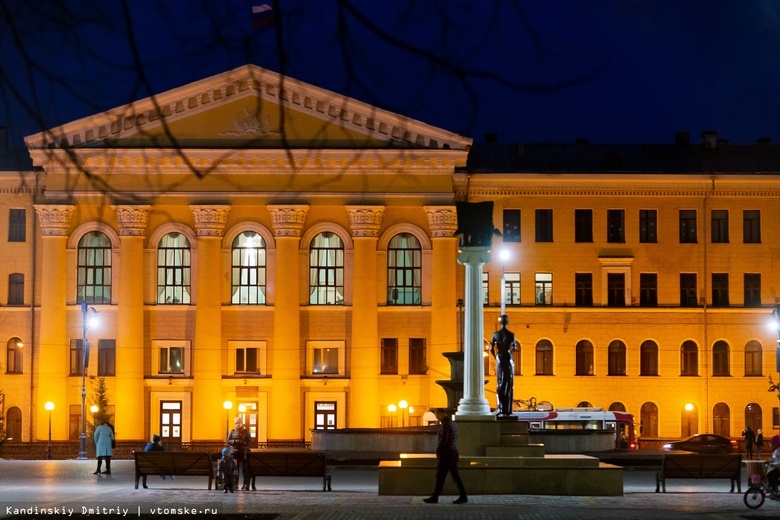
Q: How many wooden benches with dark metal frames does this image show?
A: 3